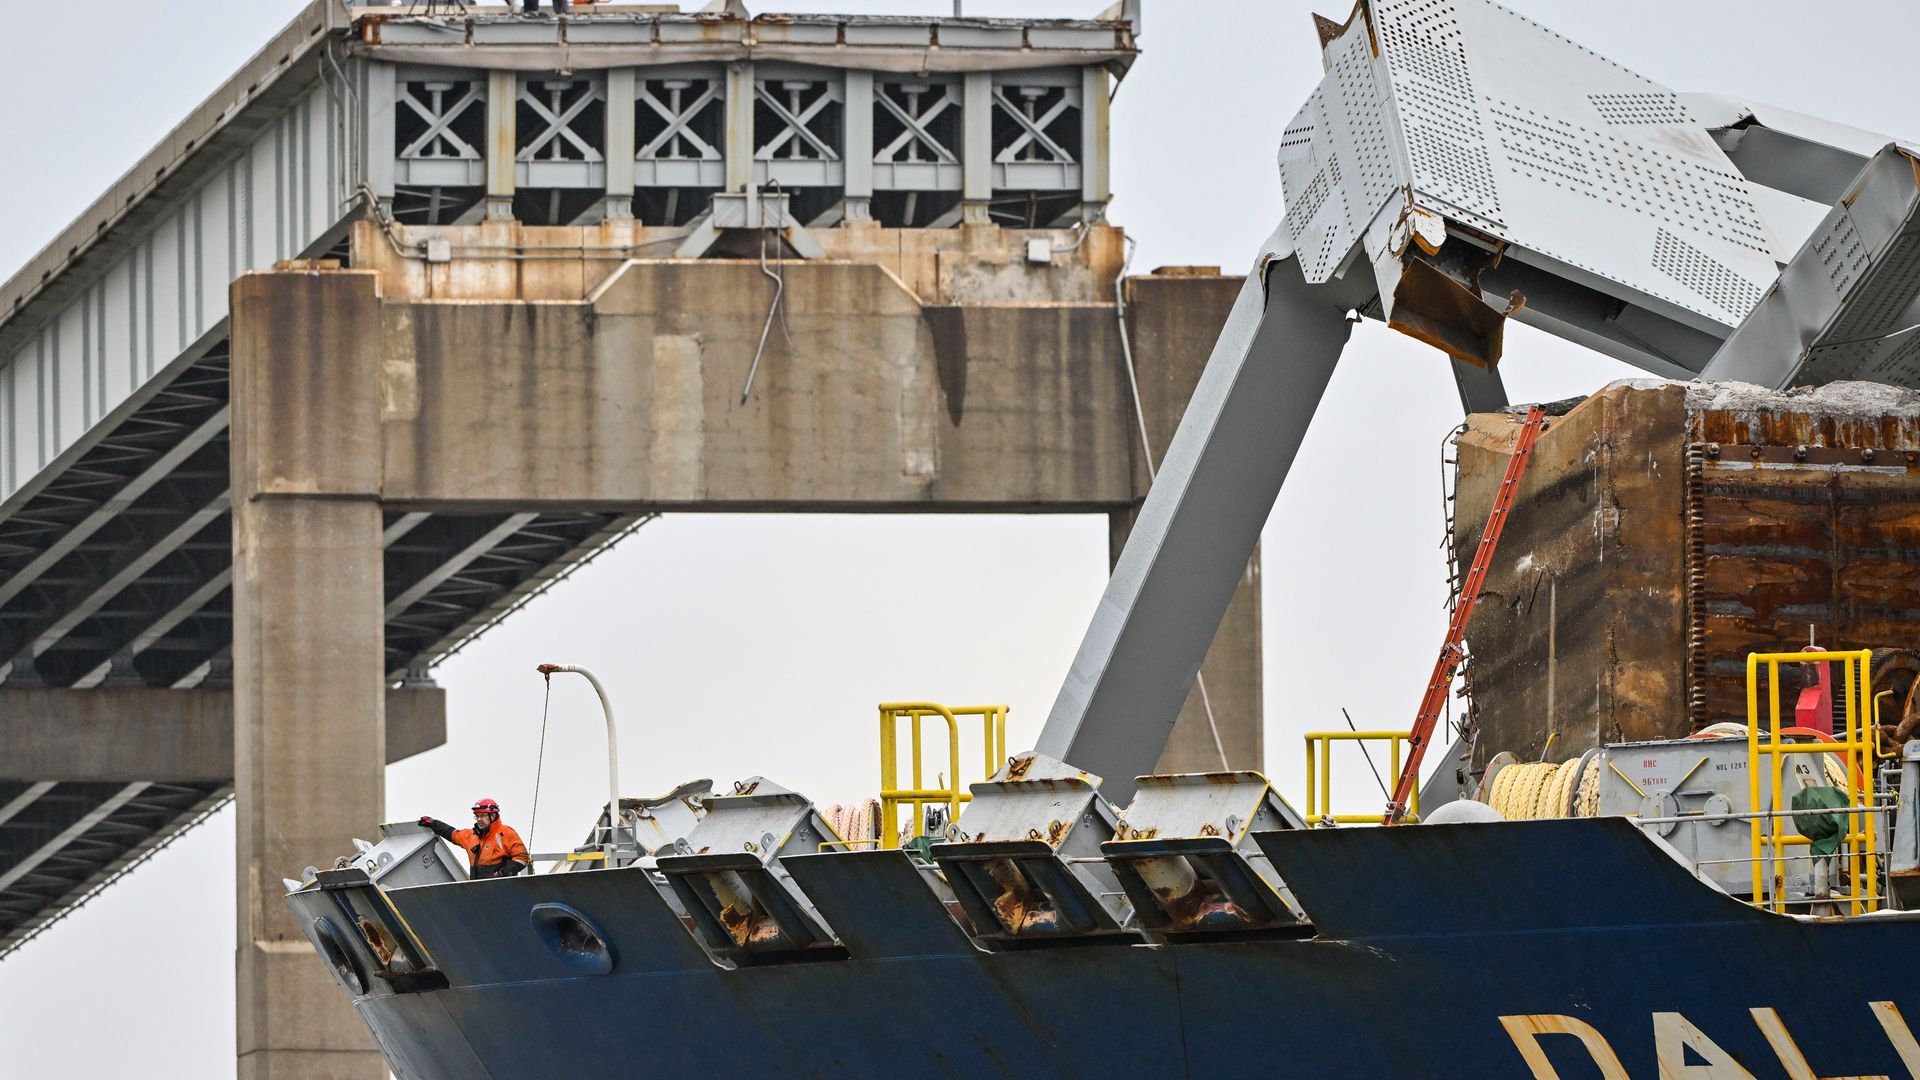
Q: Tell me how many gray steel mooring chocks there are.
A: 4